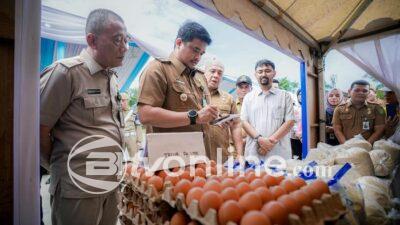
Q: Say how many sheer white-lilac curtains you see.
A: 1